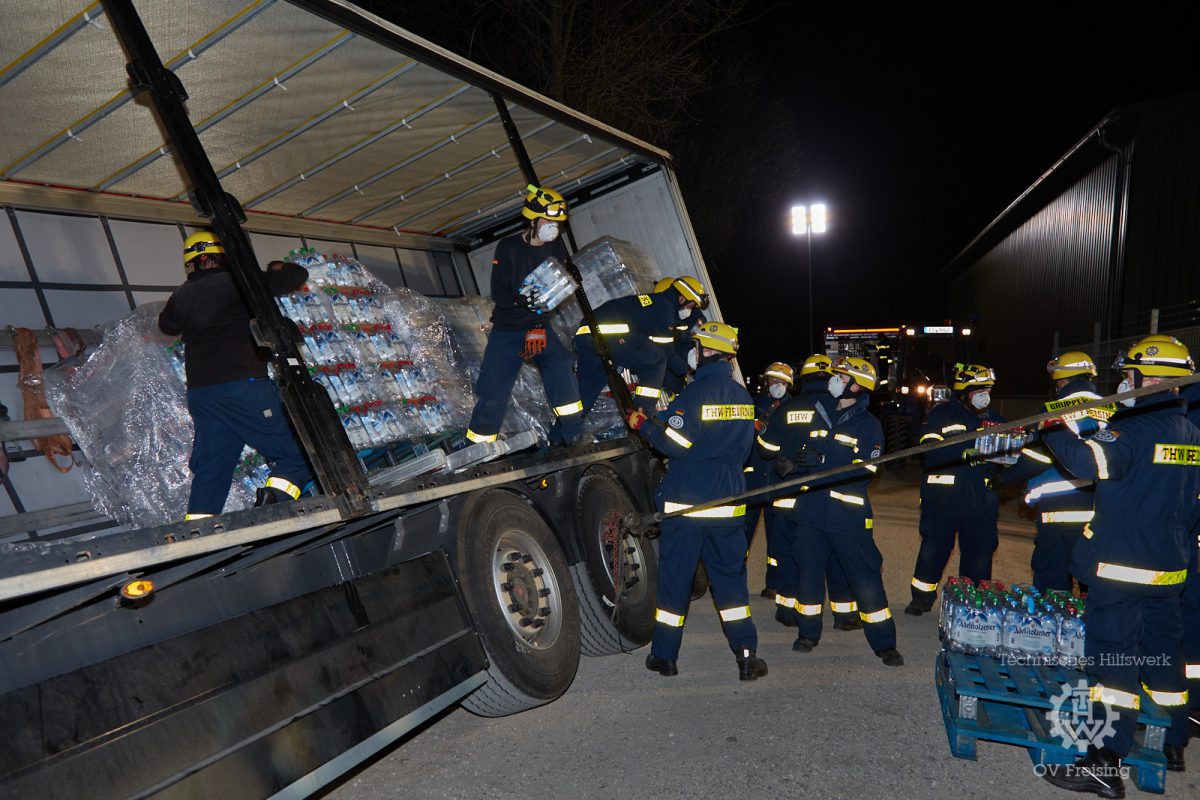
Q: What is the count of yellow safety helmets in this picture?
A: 12